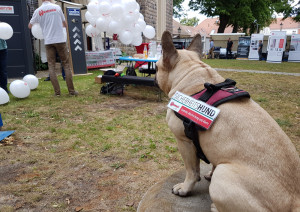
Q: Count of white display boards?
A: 3